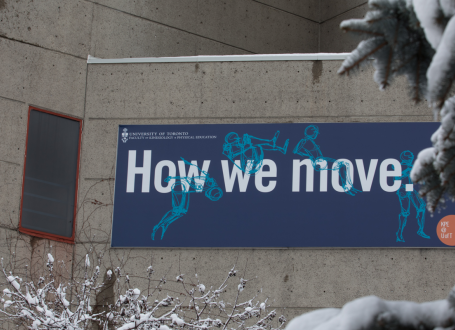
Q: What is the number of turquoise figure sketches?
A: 4